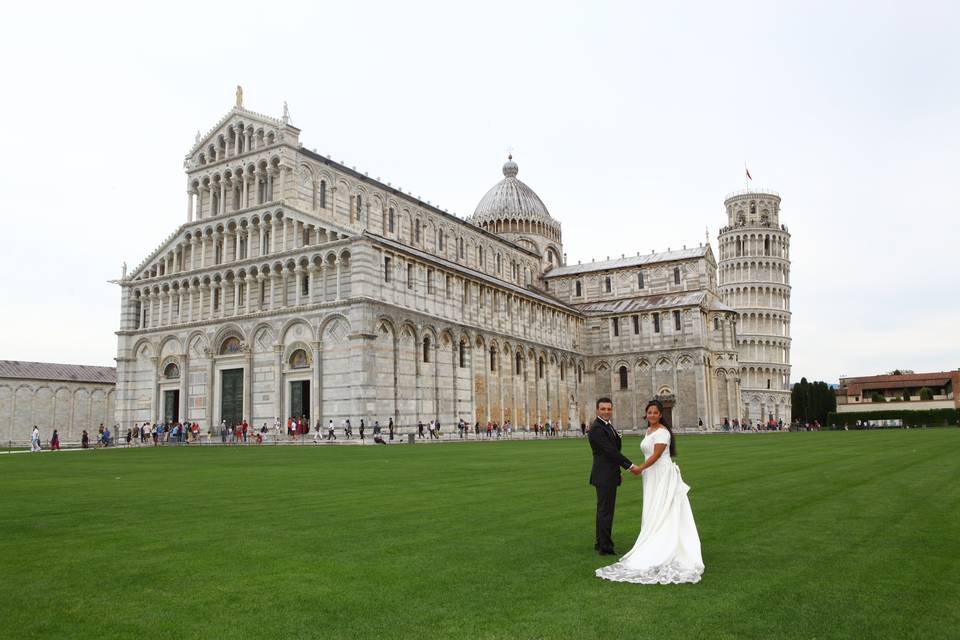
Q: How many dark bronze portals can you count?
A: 3